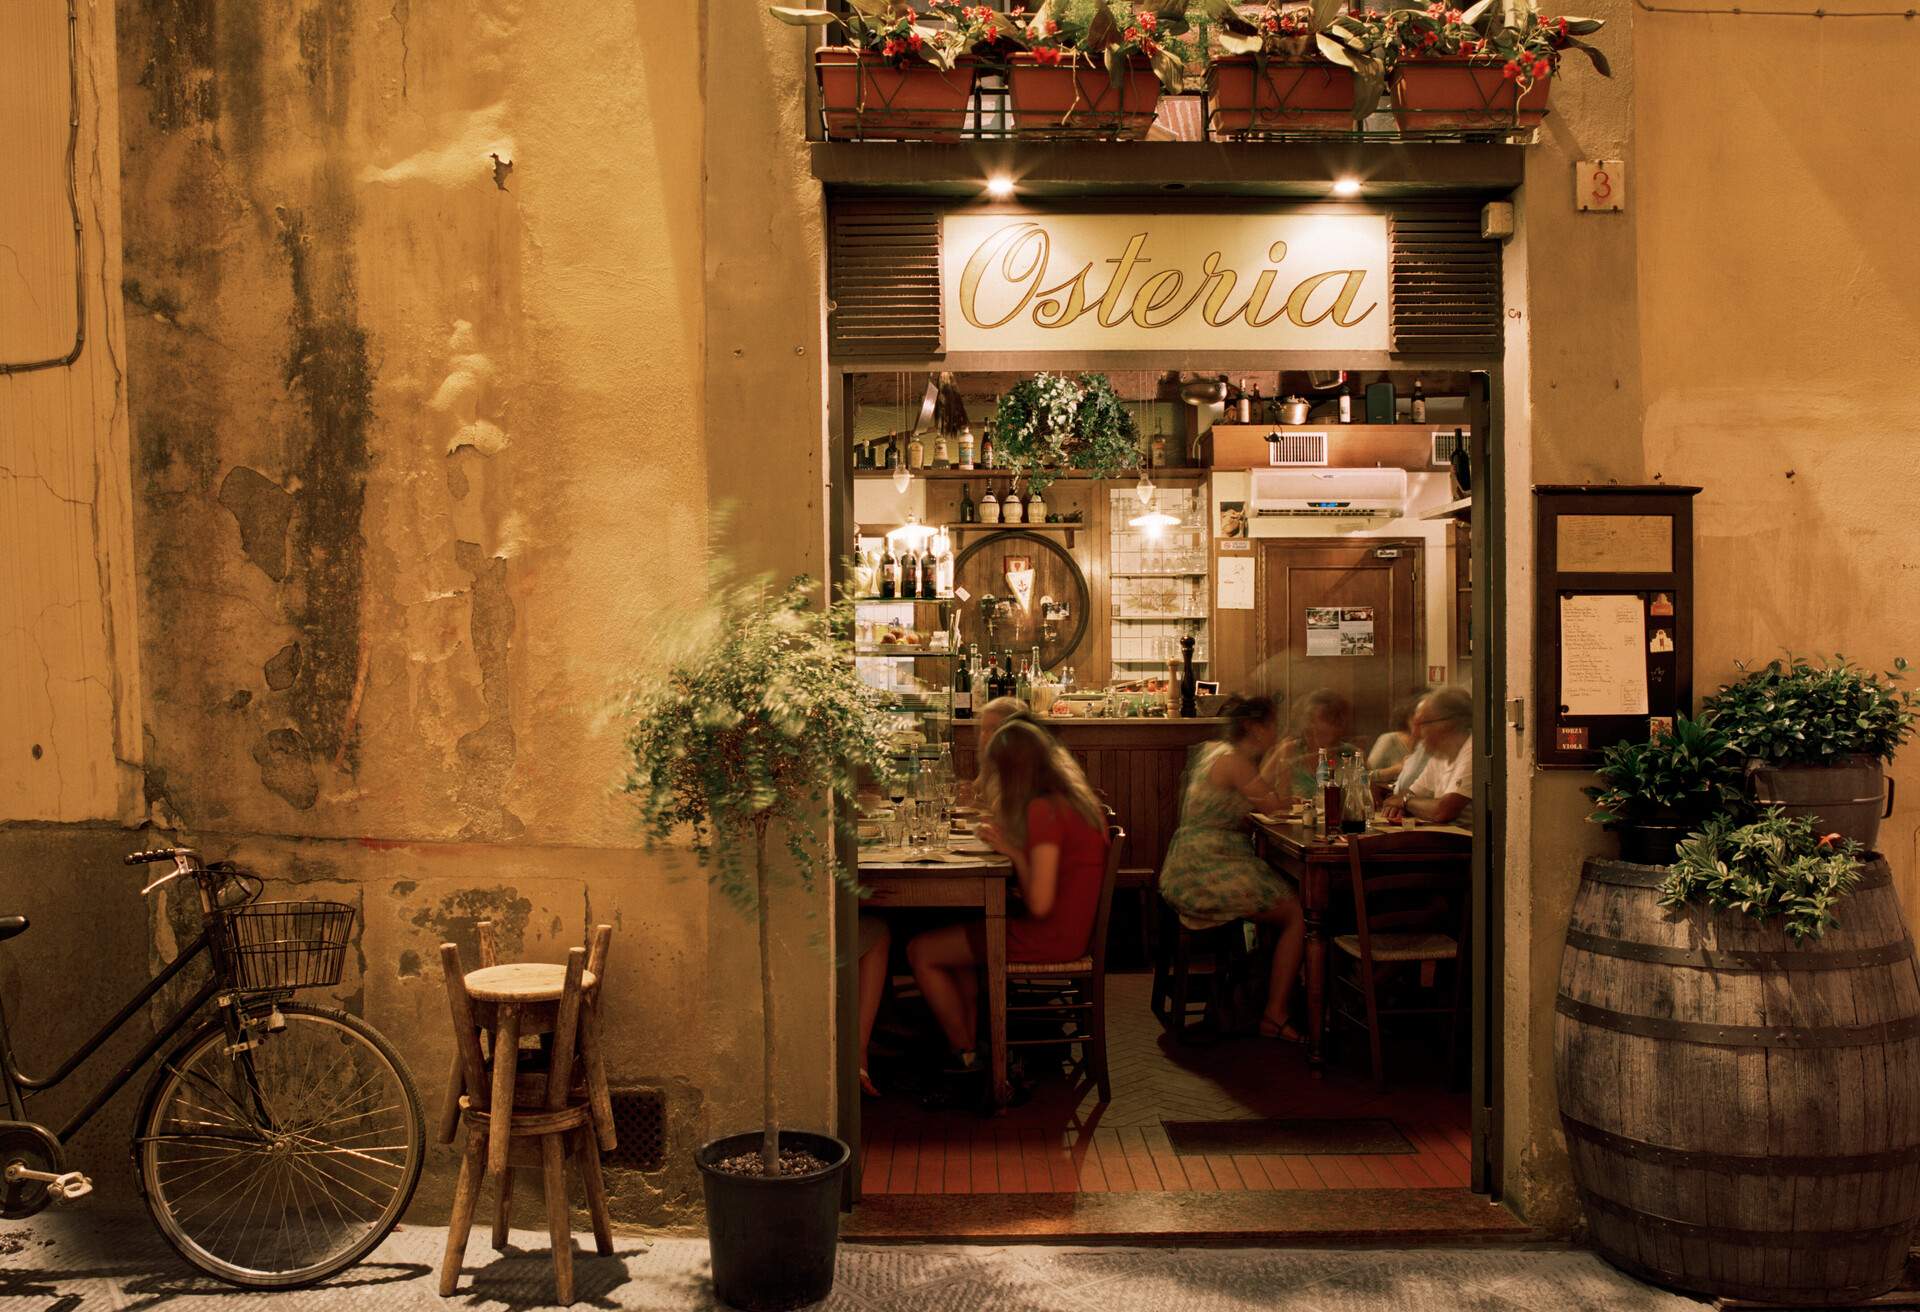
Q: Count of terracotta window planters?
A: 4